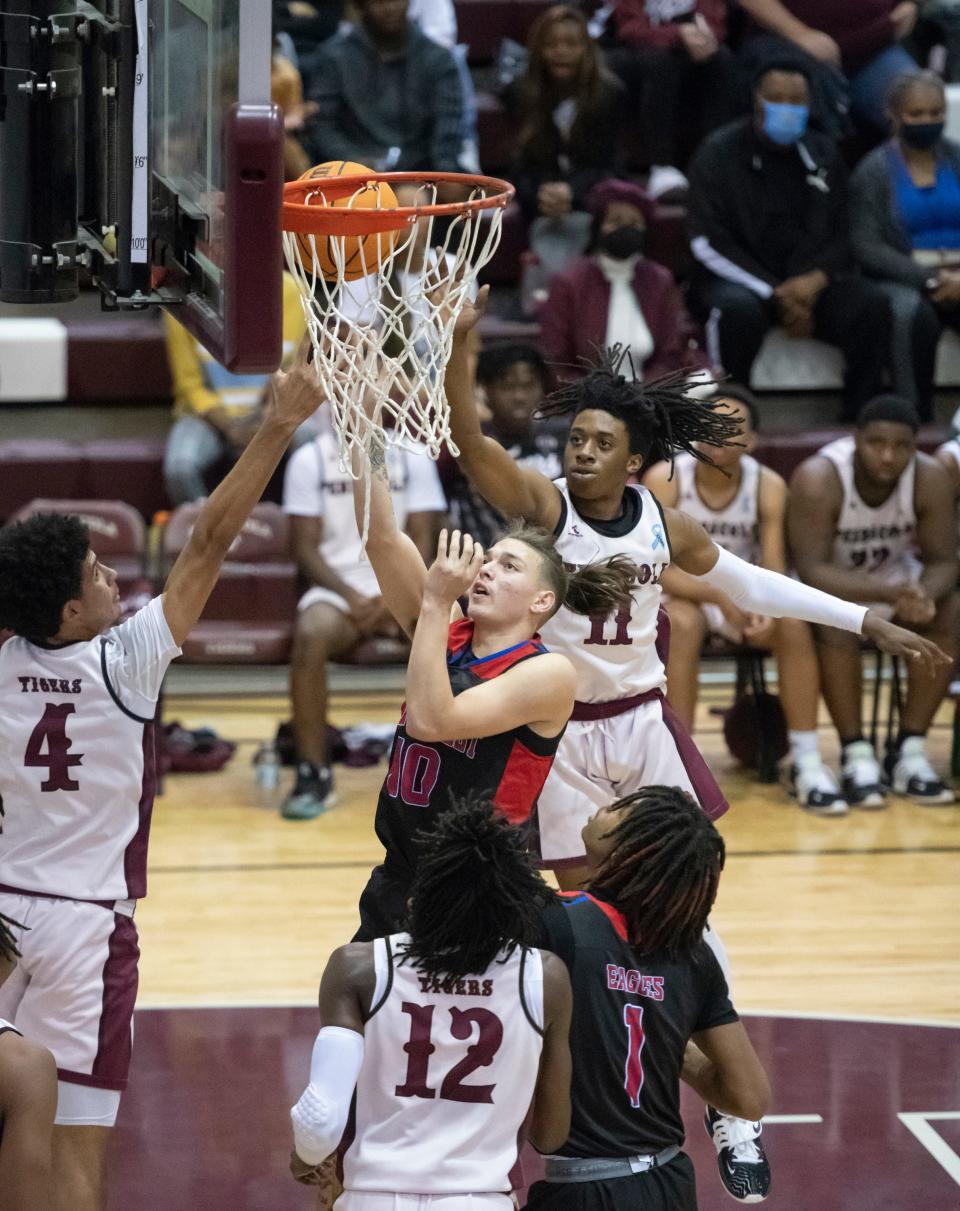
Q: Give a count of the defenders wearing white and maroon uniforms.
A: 3